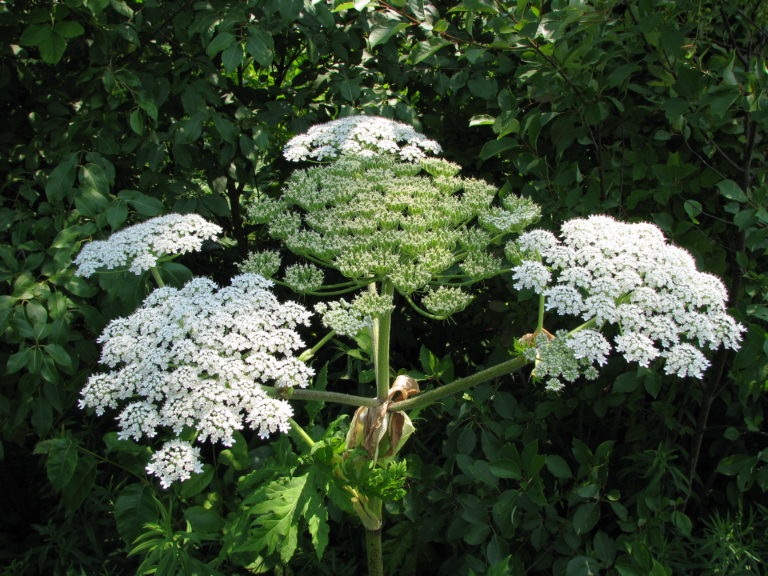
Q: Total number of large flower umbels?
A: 5